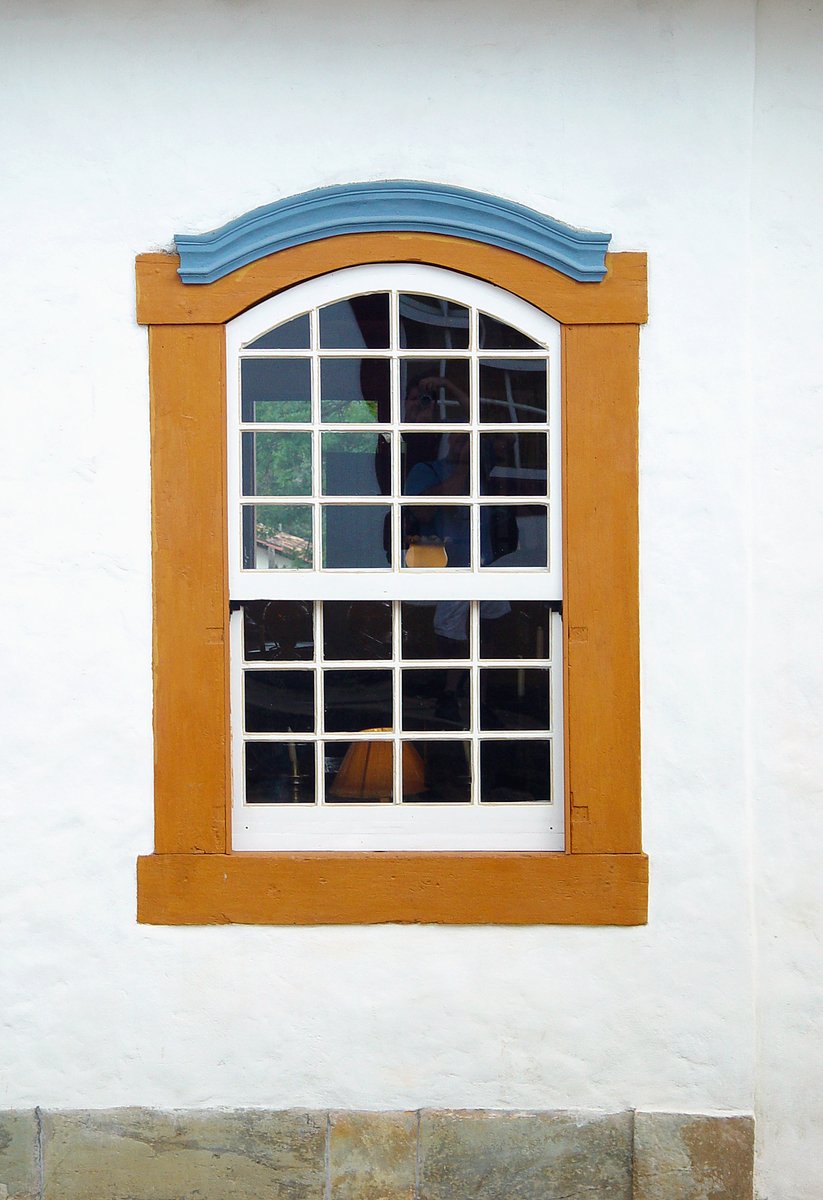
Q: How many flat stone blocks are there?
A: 5